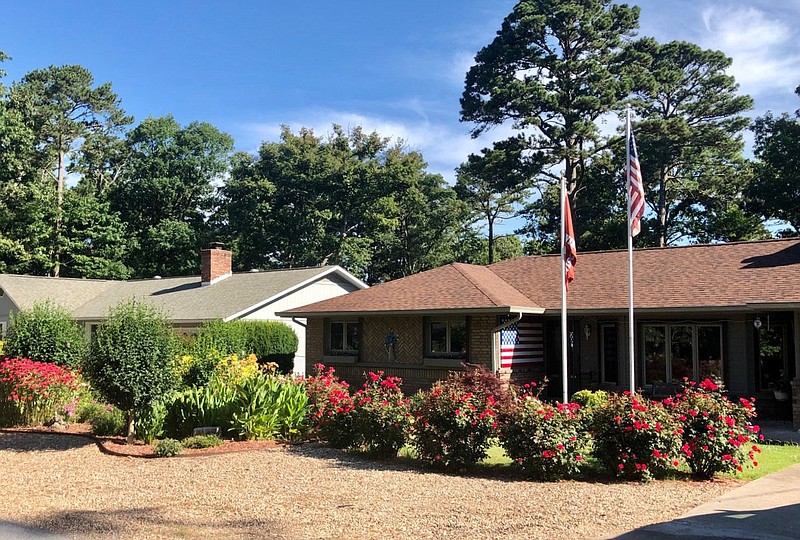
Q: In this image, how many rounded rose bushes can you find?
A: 6